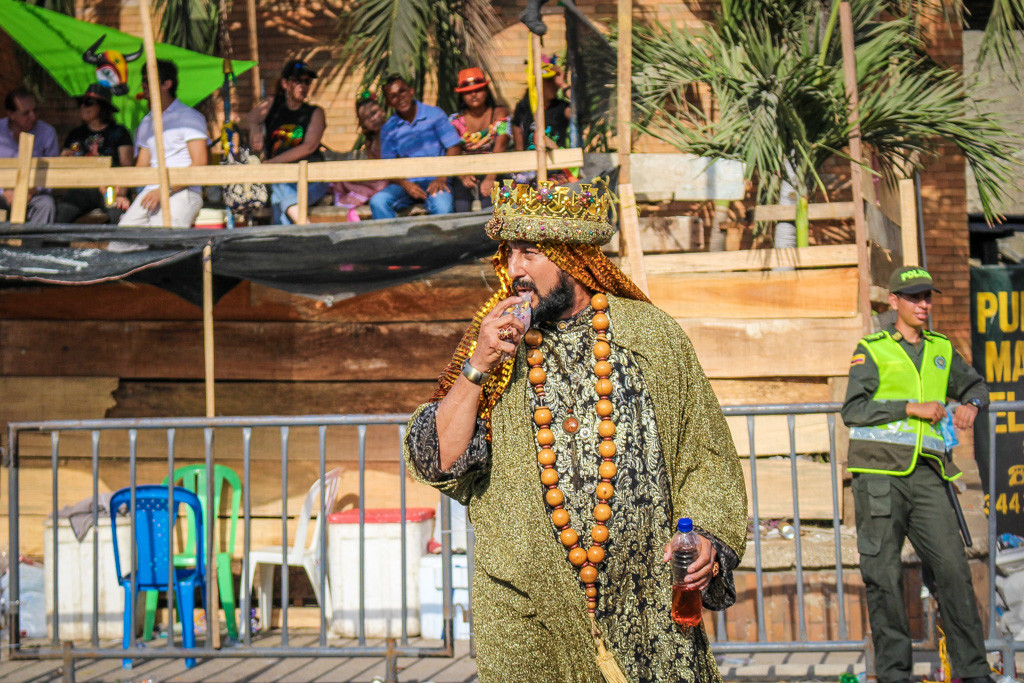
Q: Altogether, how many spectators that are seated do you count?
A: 8